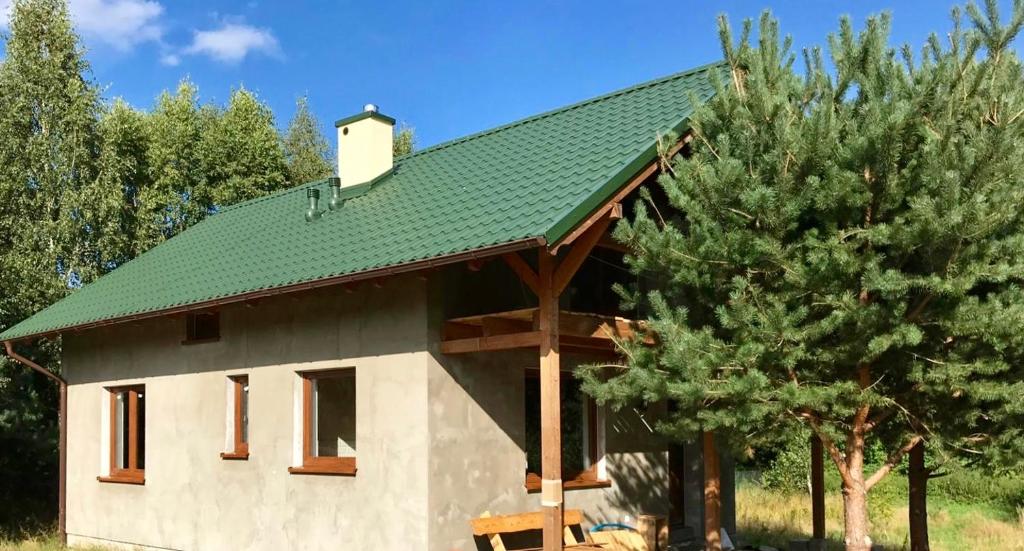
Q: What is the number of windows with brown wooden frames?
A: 5